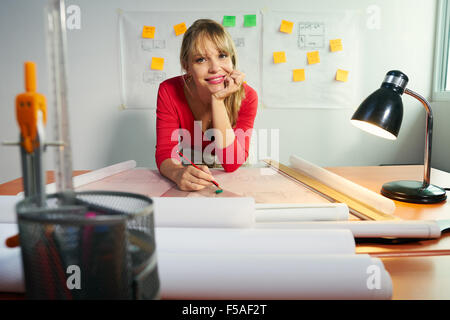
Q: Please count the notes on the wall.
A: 11